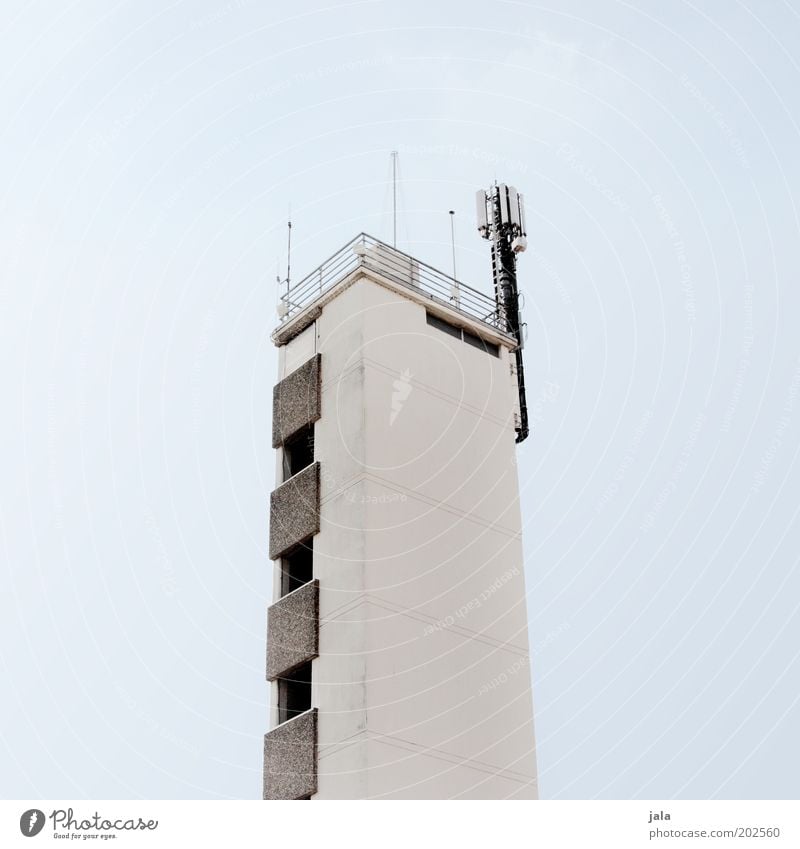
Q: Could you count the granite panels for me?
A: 4